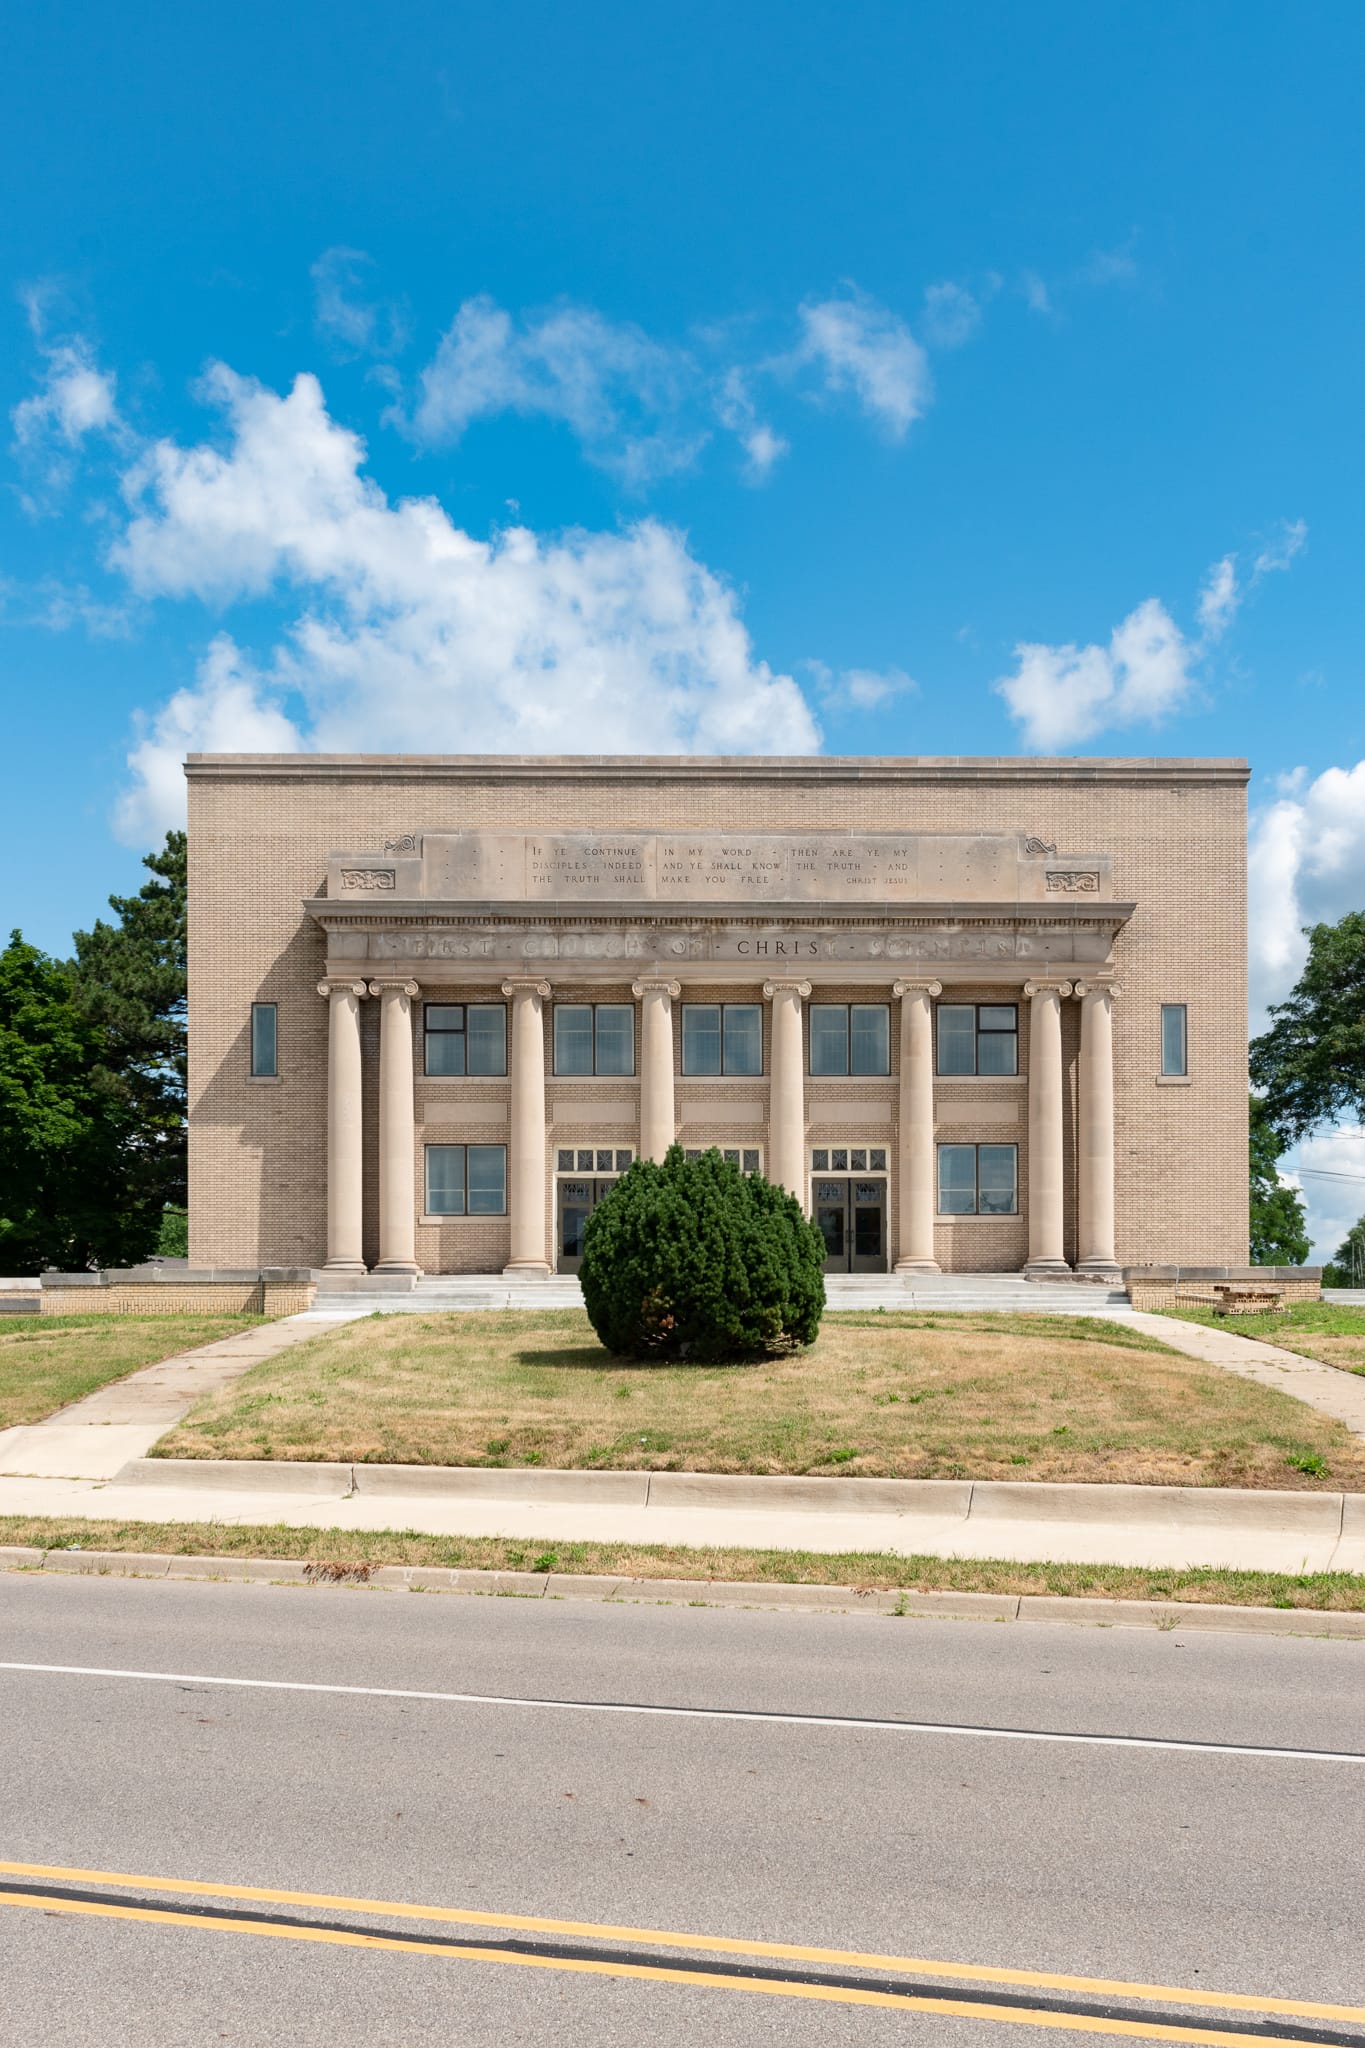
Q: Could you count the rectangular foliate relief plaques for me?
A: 2